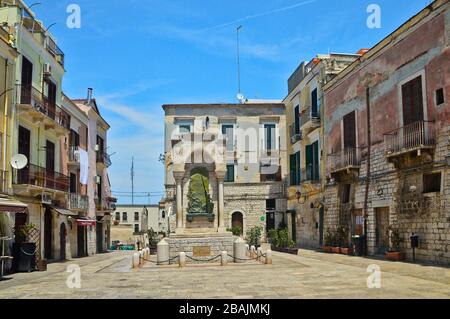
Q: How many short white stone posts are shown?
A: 10